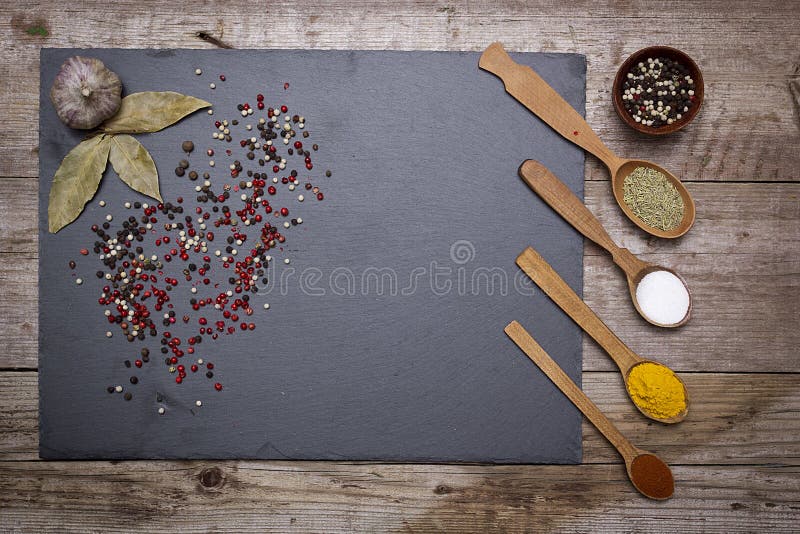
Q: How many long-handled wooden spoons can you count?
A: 4